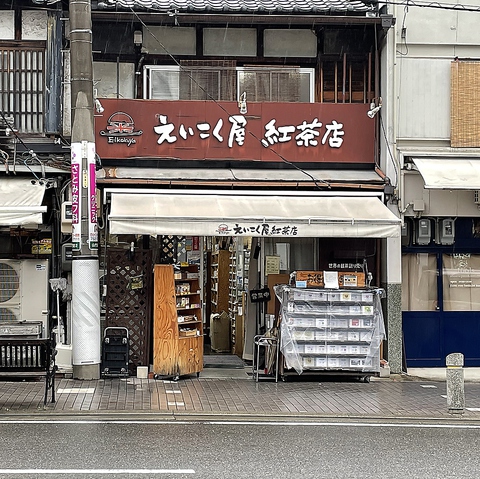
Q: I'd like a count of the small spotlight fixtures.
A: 3